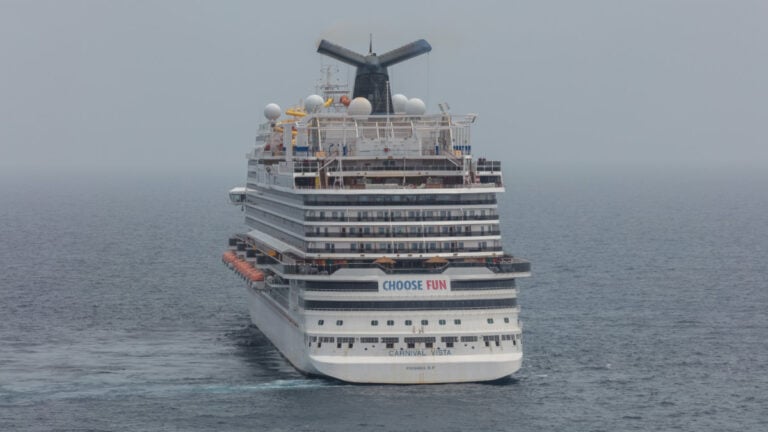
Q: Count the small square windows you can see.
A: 10